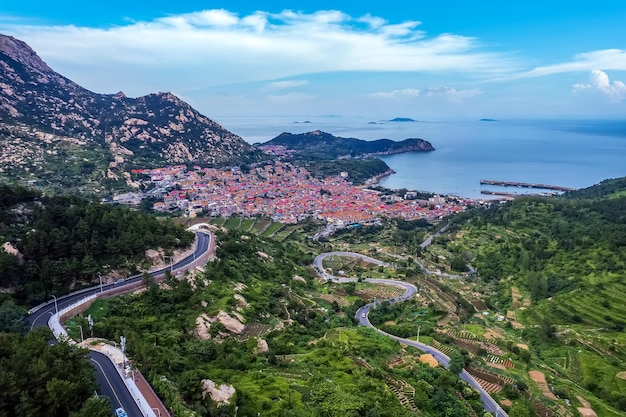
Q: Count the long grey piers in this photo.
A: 2